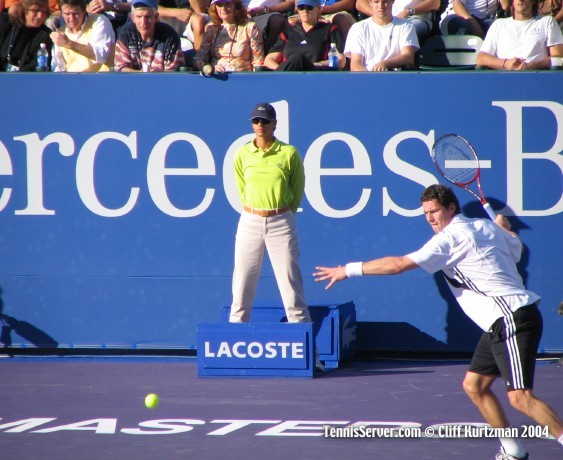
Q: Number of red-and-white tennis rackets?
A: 1